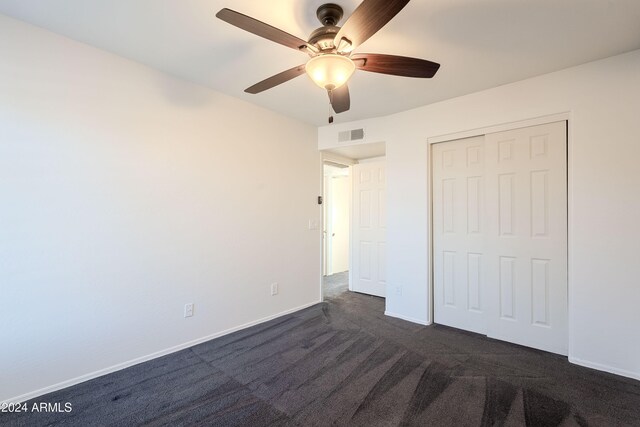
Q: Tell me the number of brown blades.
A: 5